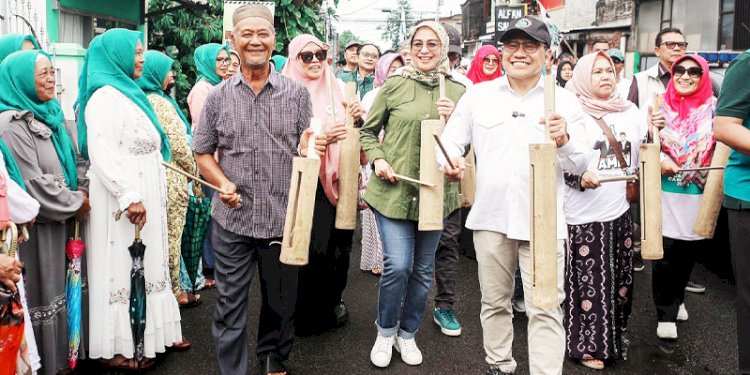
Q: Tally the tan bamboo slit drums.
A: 7